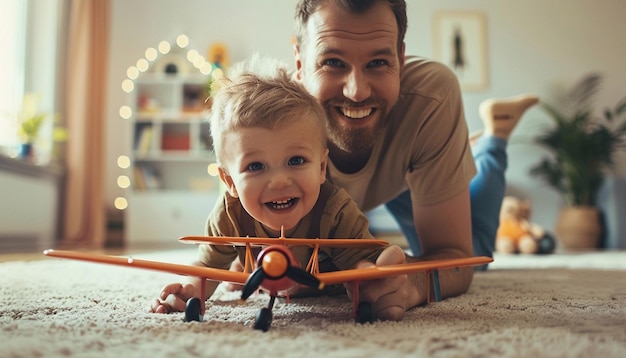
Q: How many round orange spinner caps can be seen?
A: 1